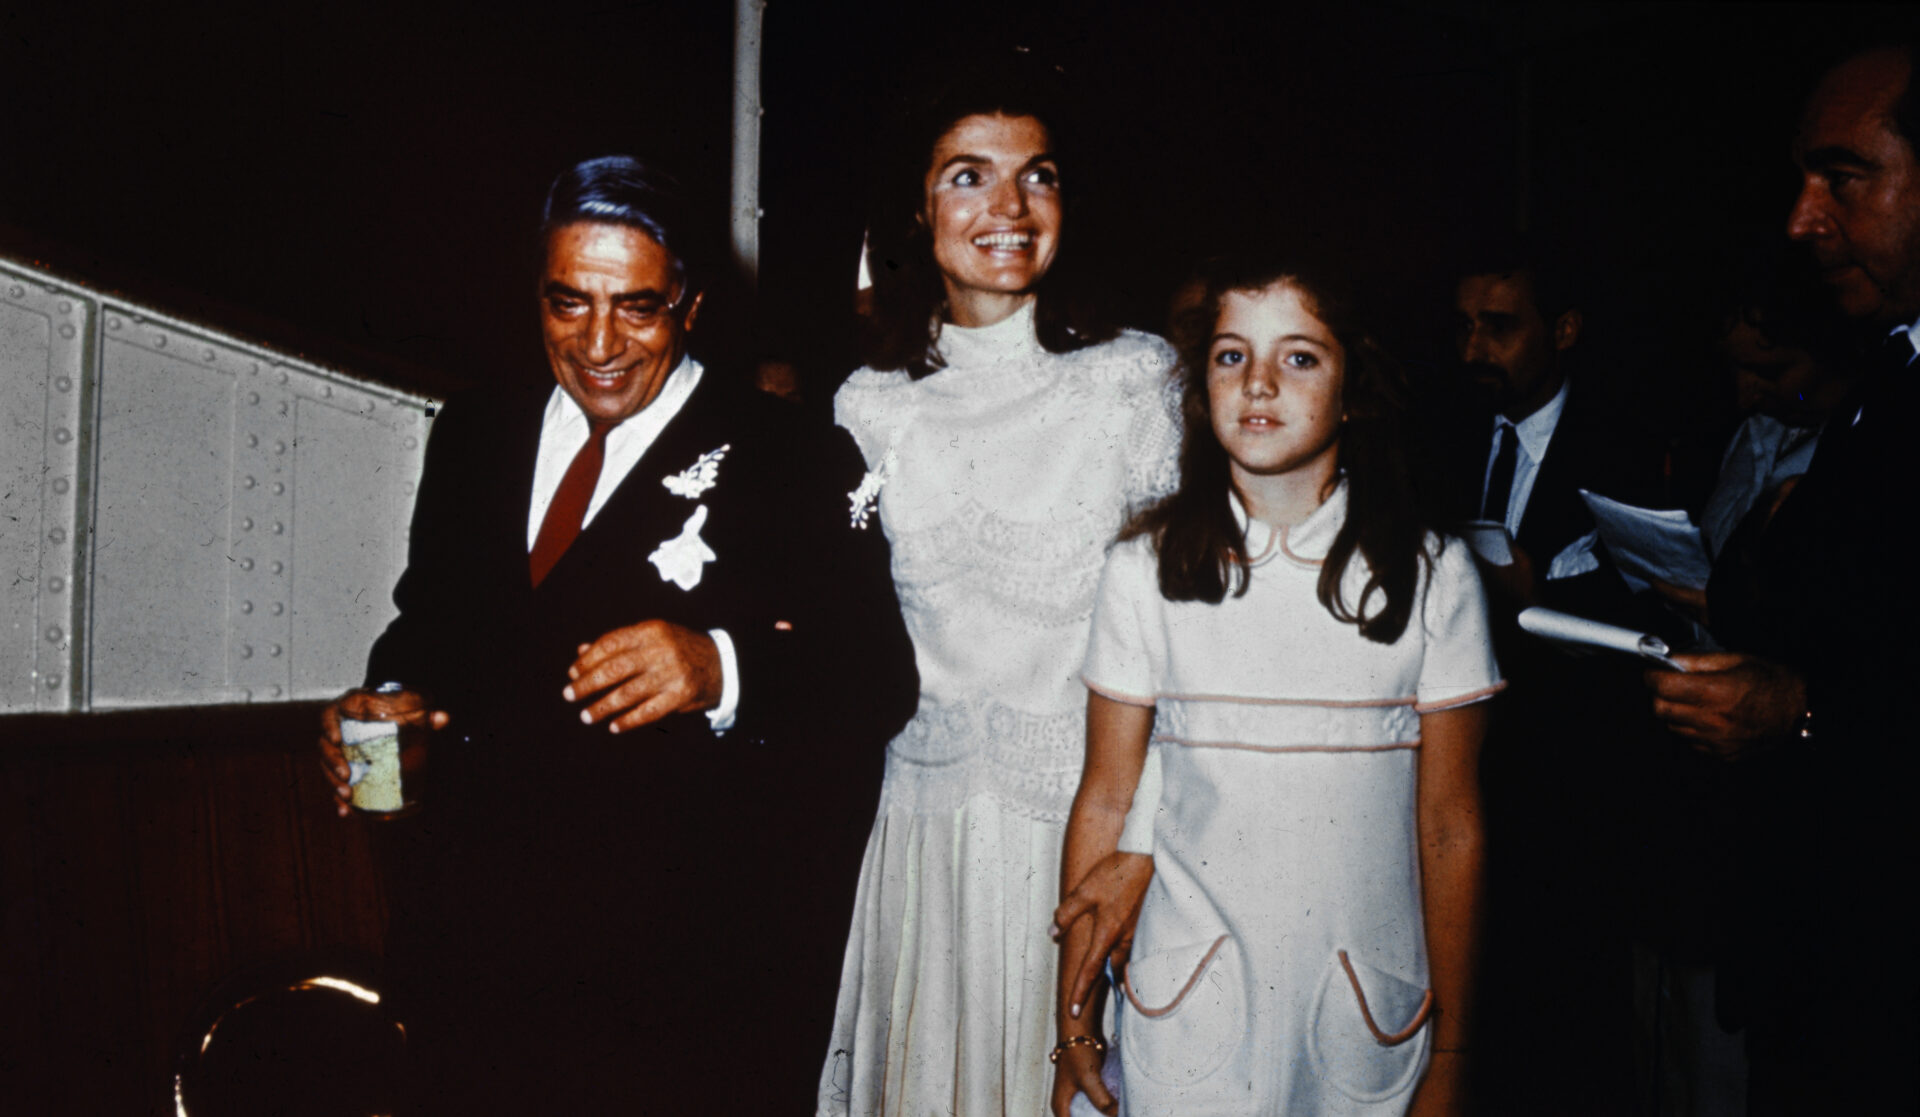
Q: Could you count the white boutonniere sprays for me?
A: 2